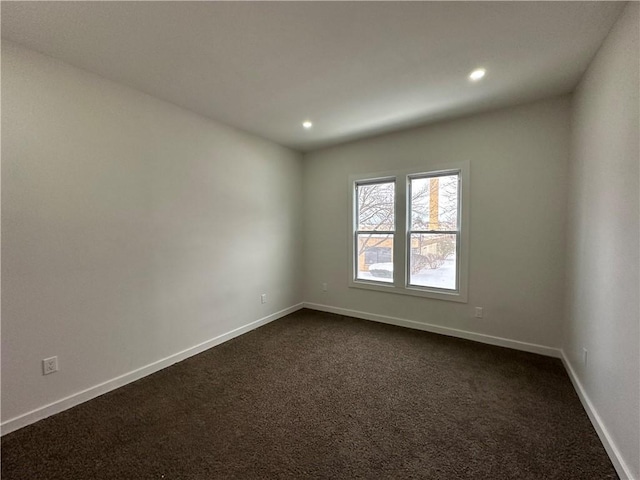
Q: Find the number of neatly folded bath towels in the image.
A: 0